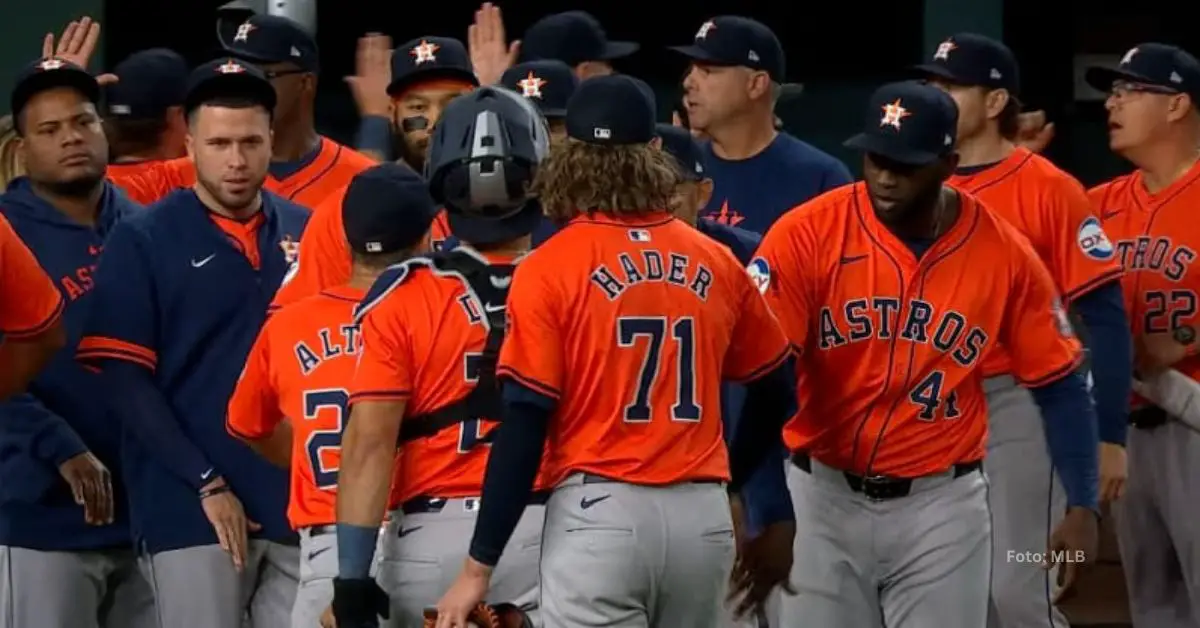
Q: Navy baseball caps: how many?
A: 14